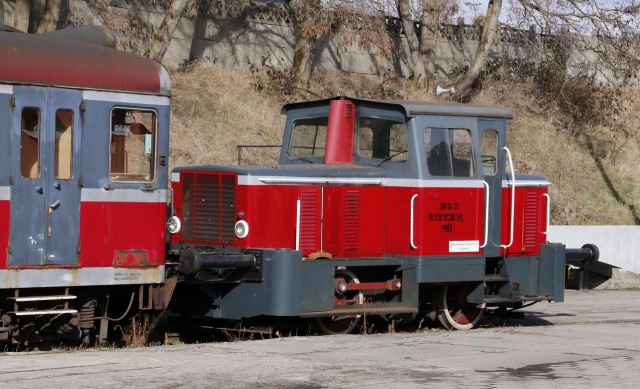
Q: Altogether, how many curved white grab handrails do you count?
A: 4